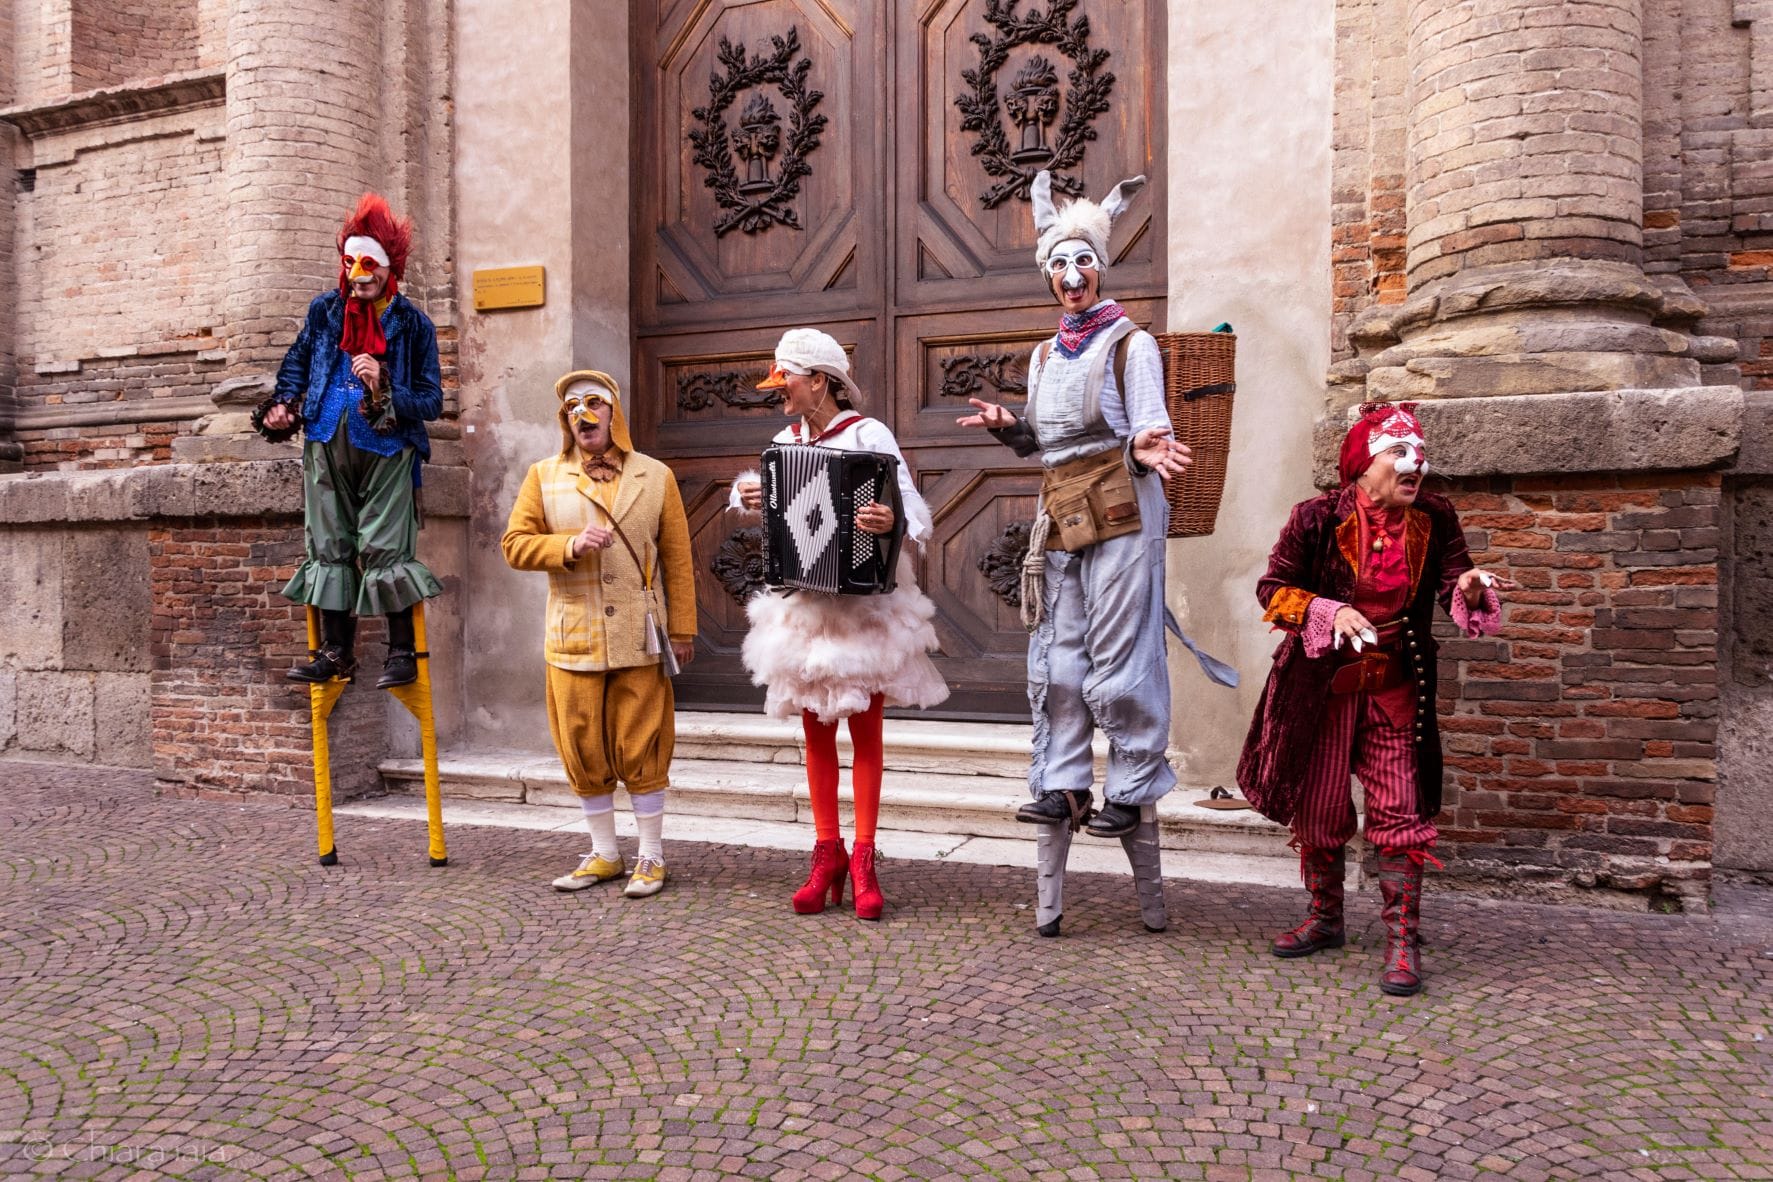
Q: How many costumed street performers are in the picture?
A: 5